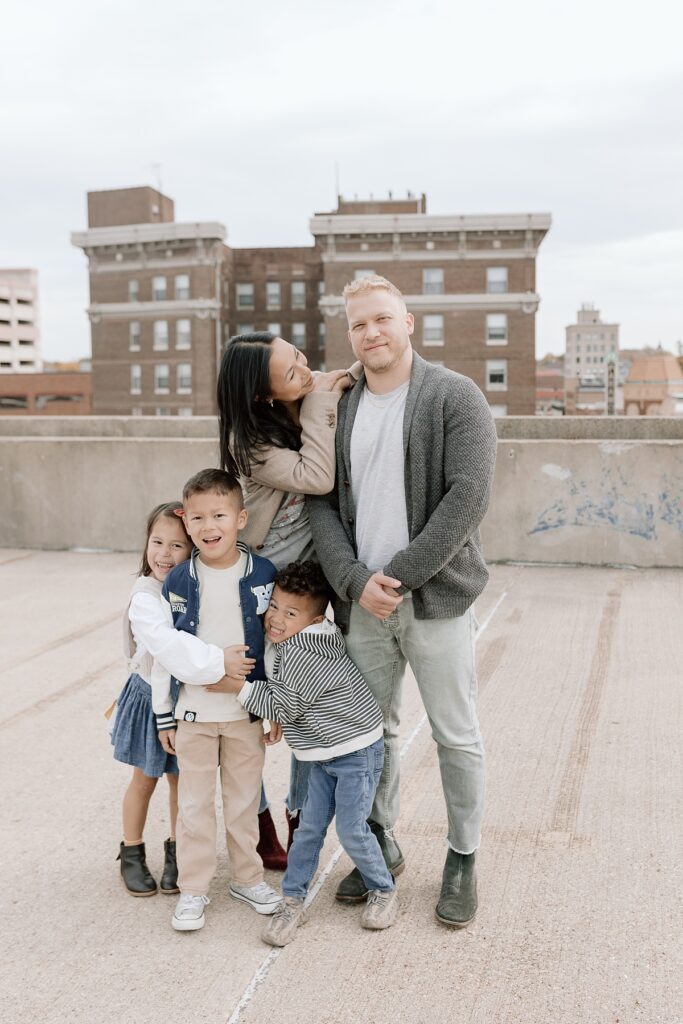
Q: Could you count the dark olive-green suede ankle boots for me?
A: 2